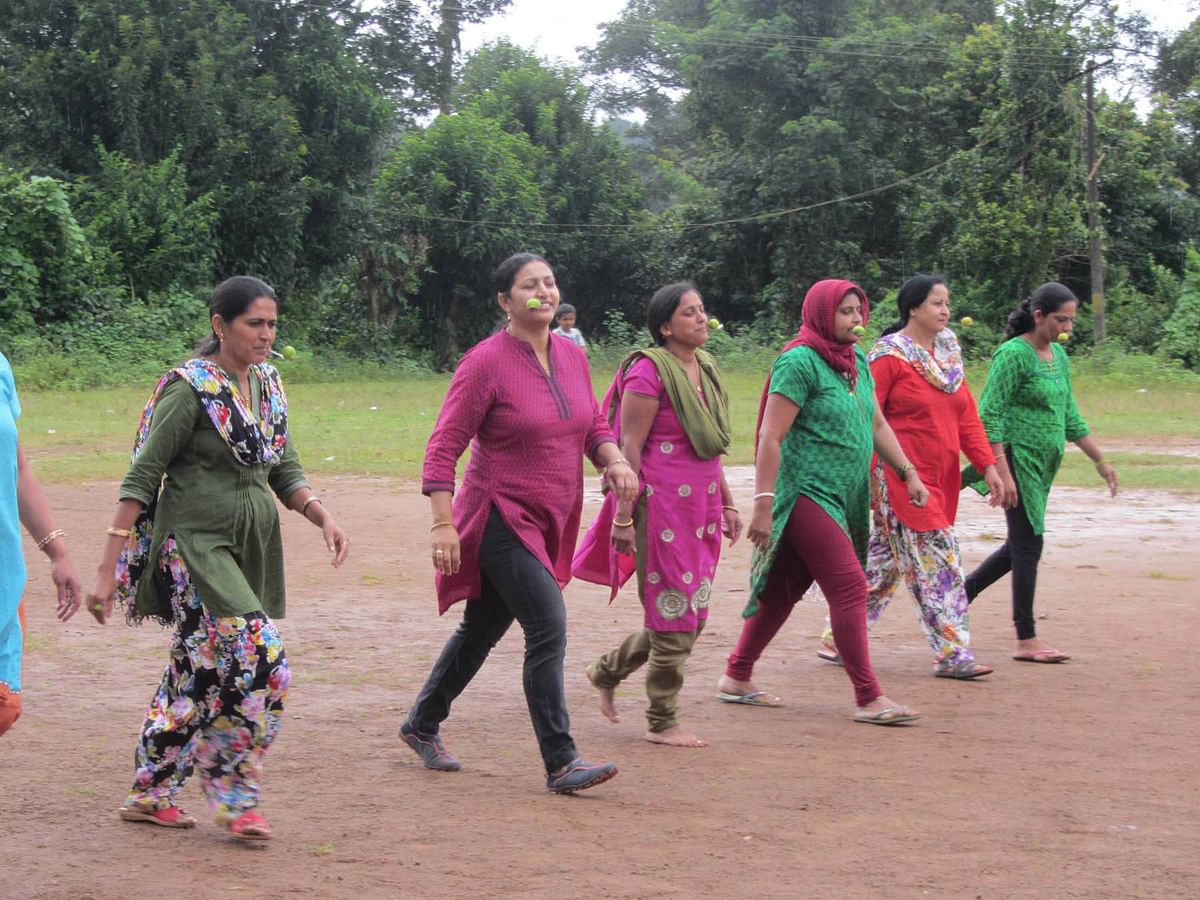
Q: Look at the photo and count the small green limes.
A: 6